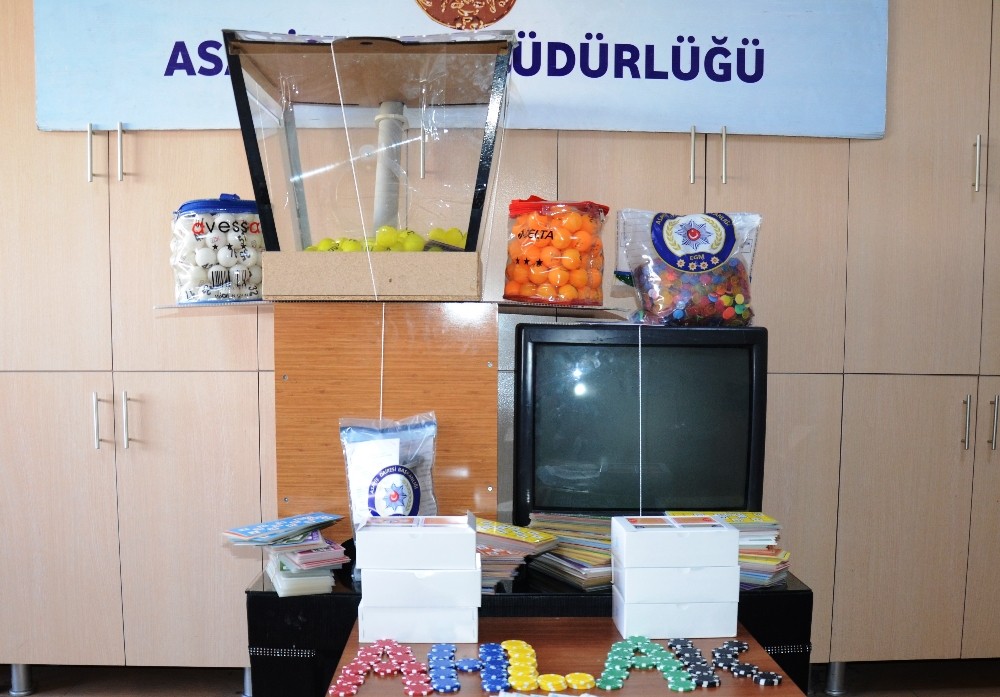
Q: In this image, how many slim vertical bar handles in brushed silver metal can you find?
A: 10